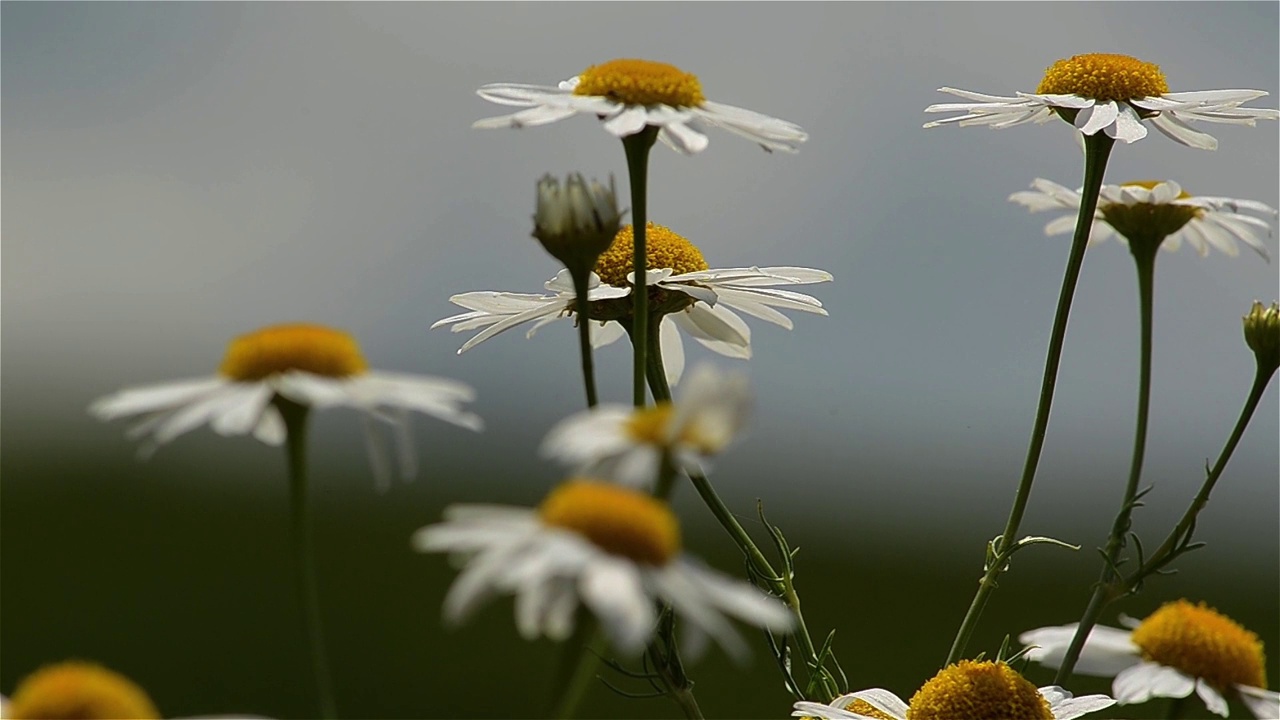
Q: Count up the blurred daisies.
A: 4